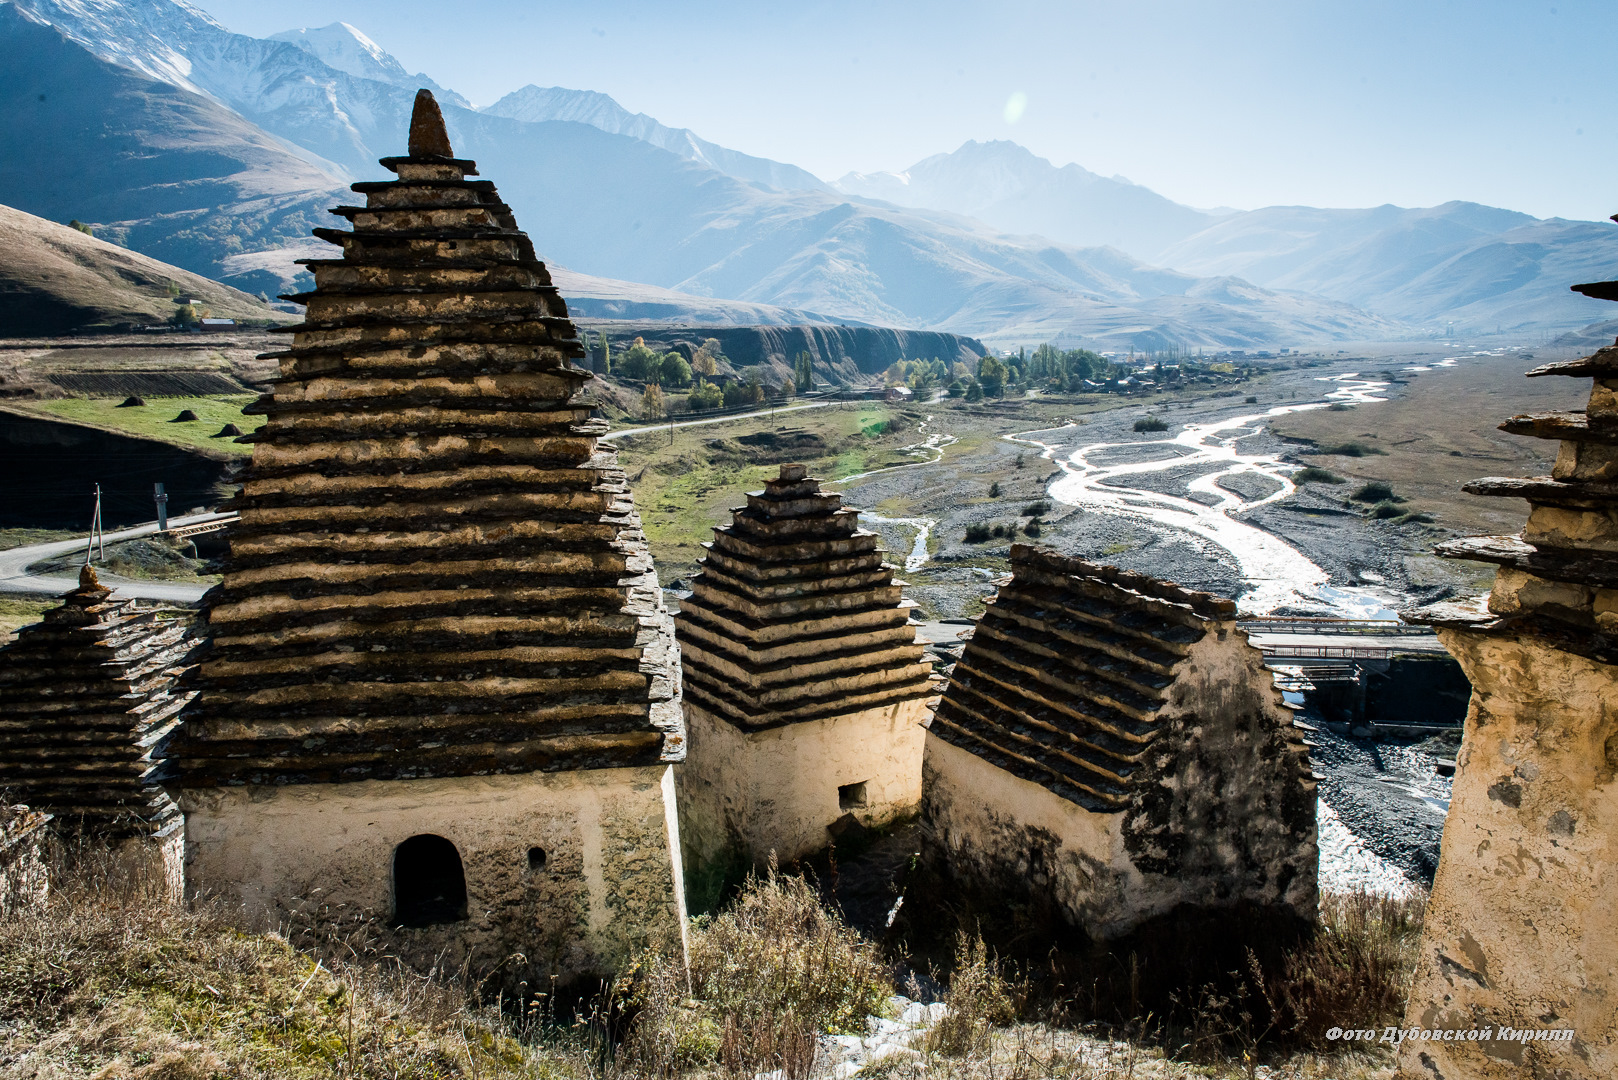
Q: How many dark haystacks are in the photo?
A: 3